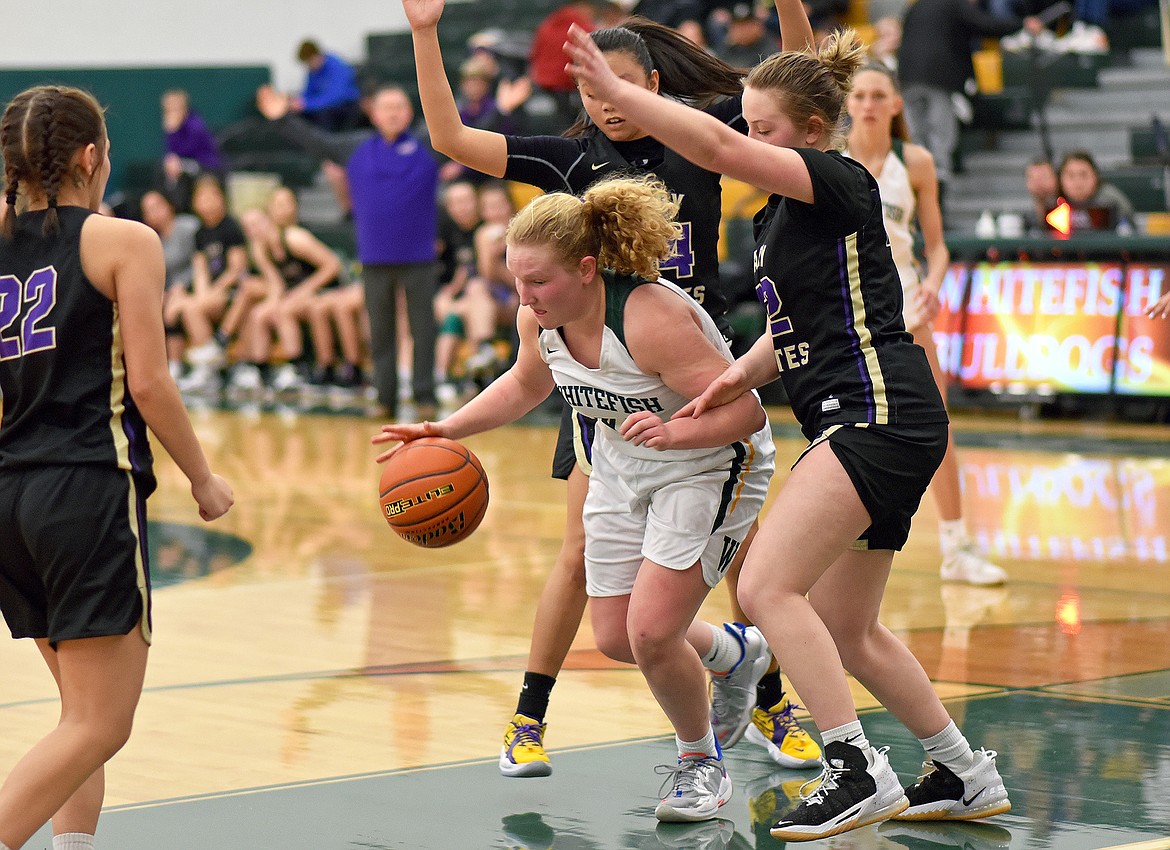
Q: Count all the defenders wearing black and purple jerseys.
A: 3